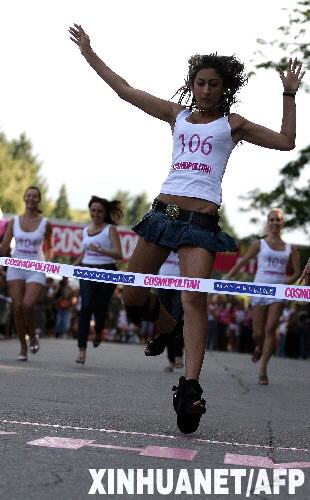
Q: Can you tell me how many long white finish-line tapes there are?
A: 1